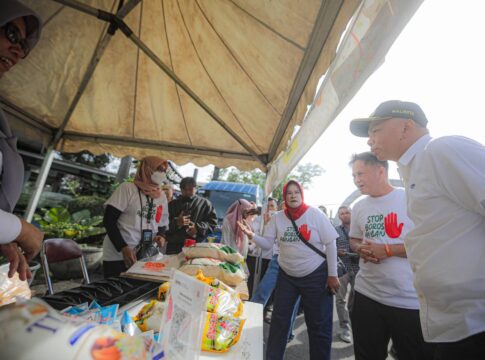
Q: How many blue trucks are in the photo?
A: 1